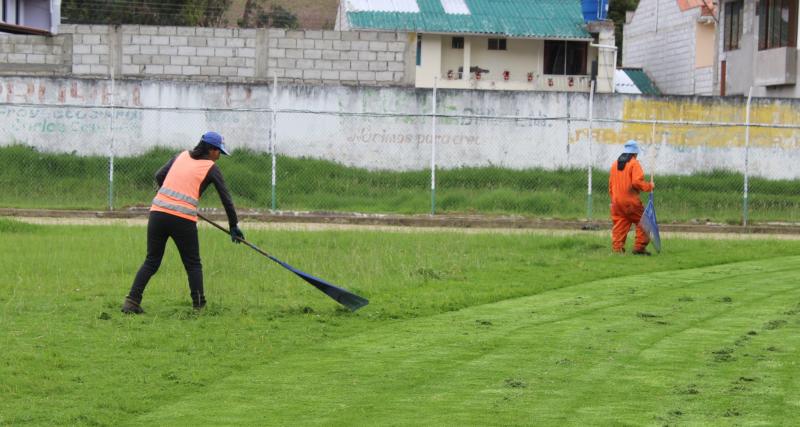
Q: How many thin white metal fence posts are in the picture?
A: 5